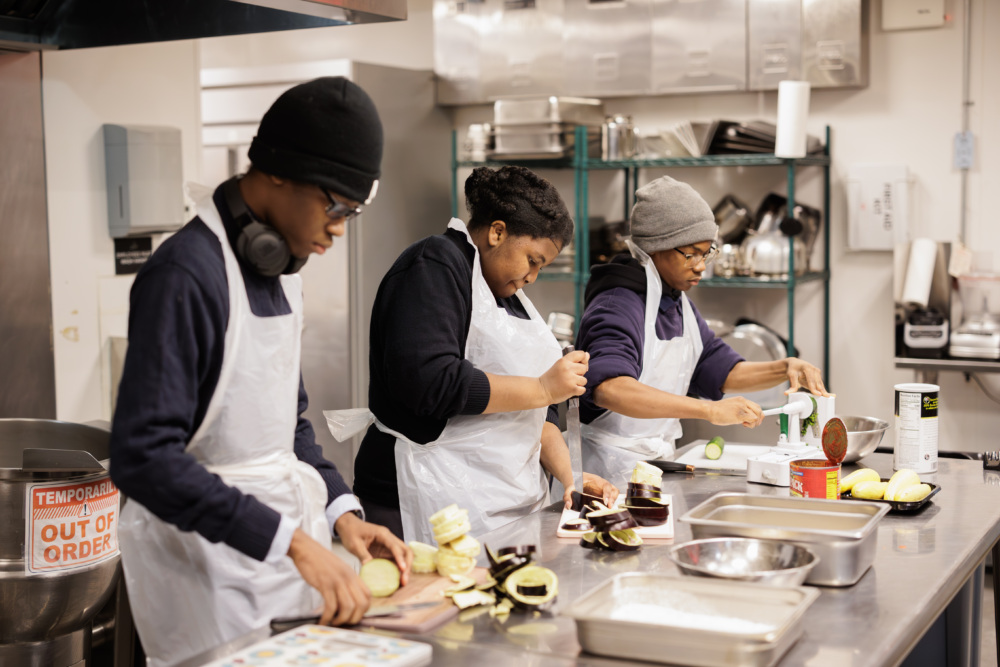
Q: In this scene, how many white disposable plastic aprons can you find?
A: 3